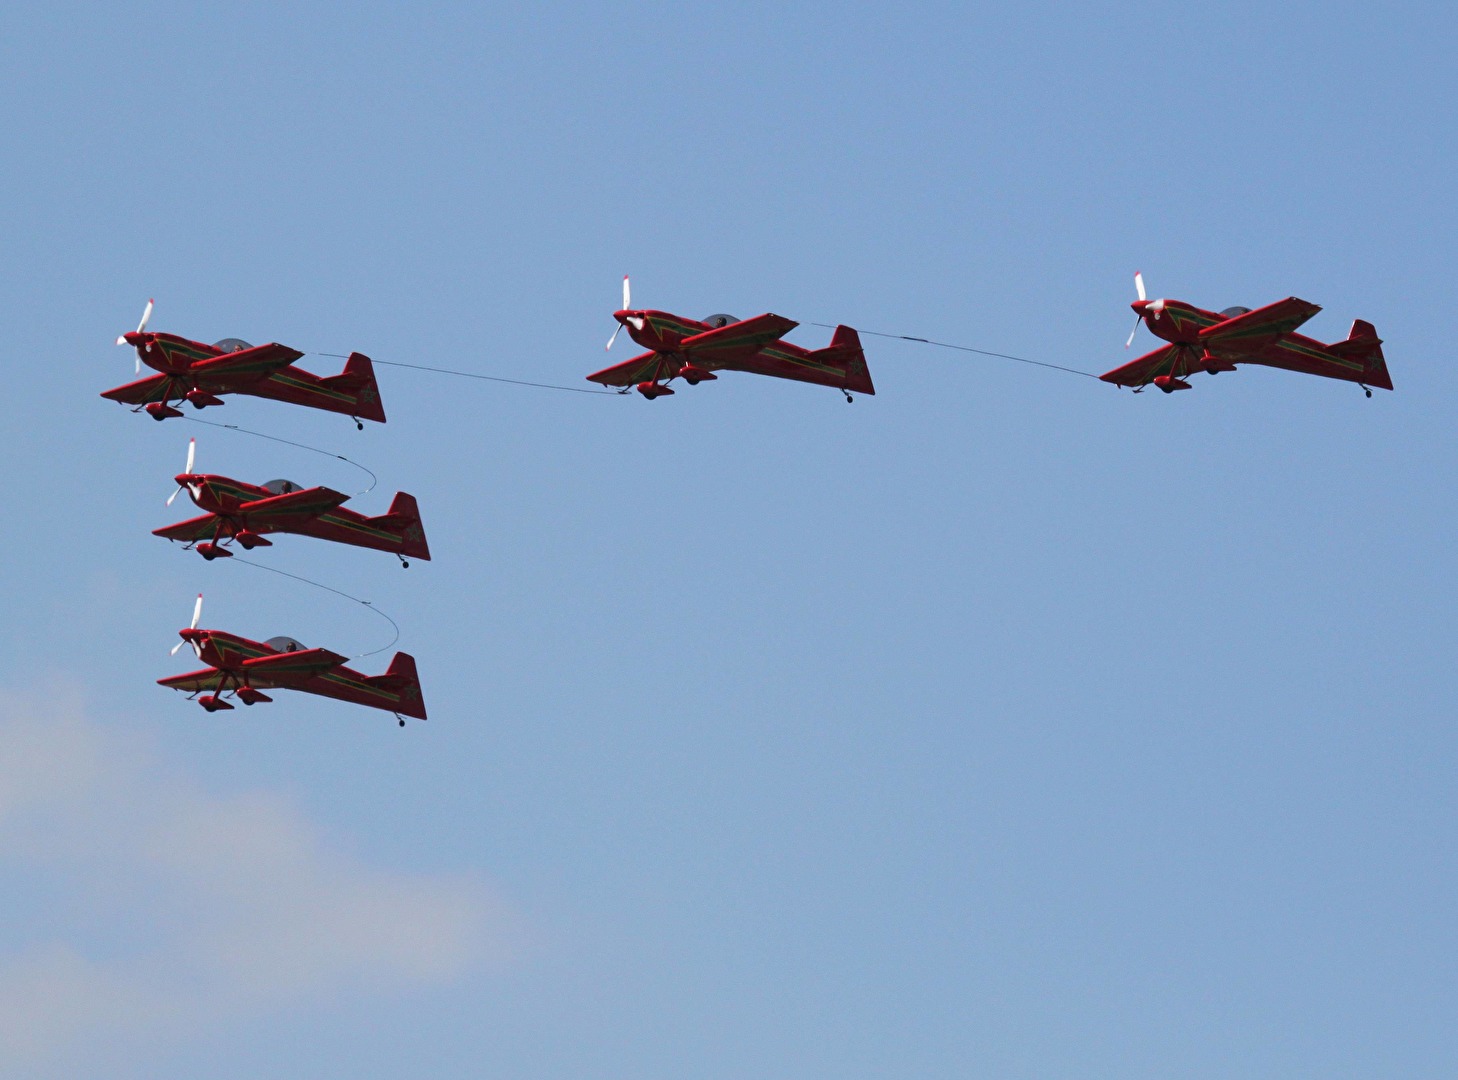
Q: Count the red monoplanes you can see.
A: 5